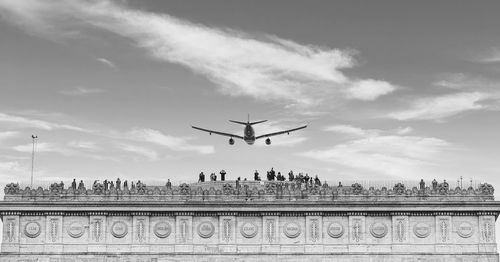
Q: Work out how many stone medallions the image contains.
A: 11